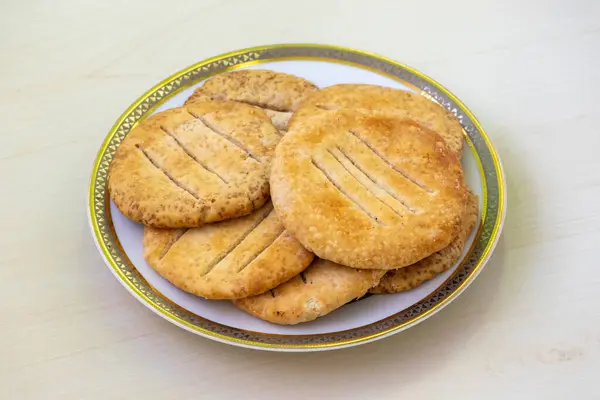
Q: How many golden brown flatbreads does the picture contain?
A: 7